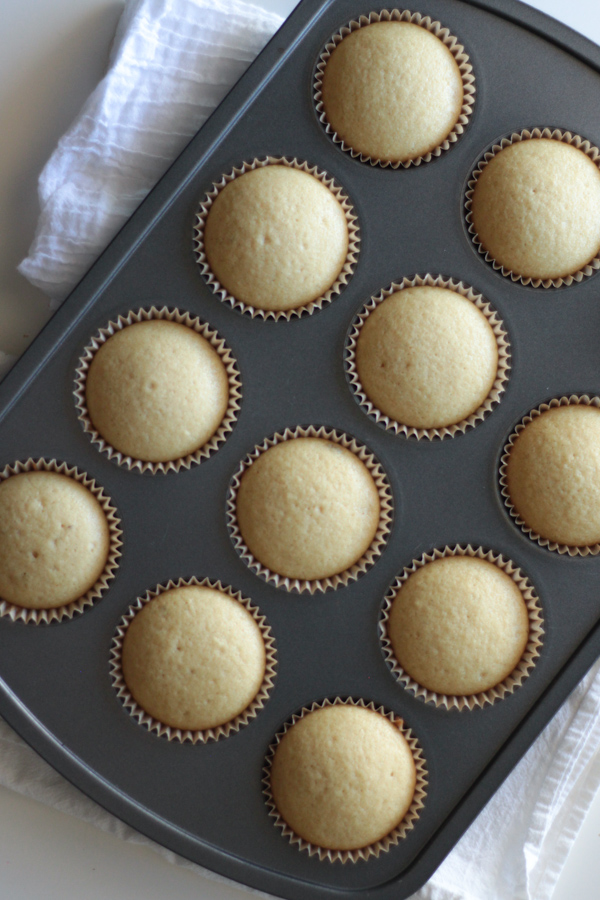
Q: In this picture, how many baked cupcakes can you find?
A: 11